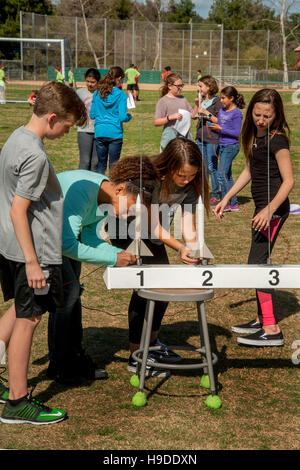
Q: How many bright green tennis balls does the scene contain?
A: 4